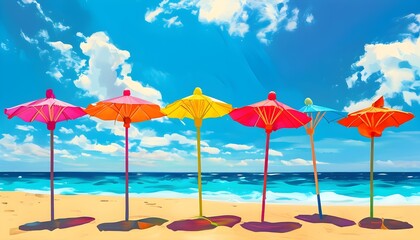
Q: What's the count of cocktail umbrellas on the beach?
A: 6